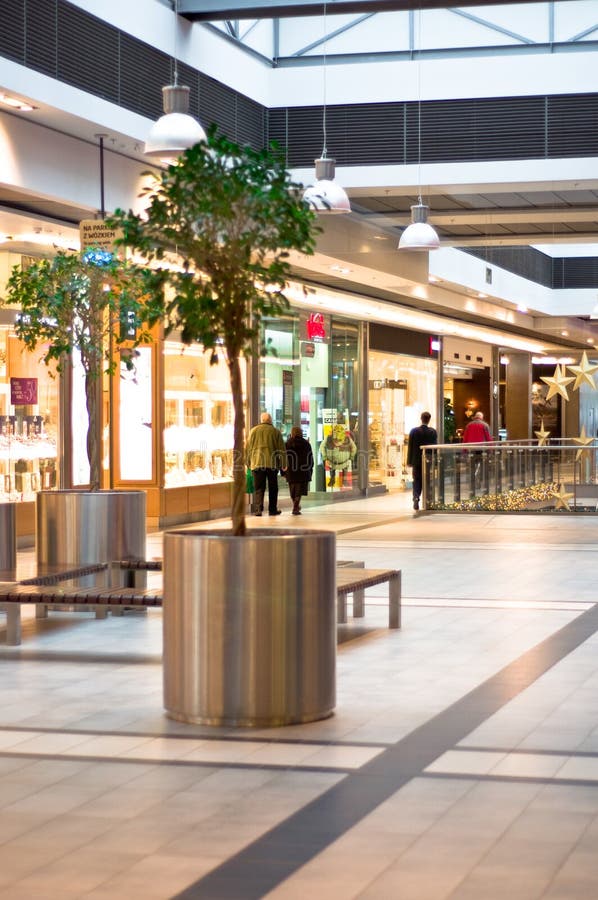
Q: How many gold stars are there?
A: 5